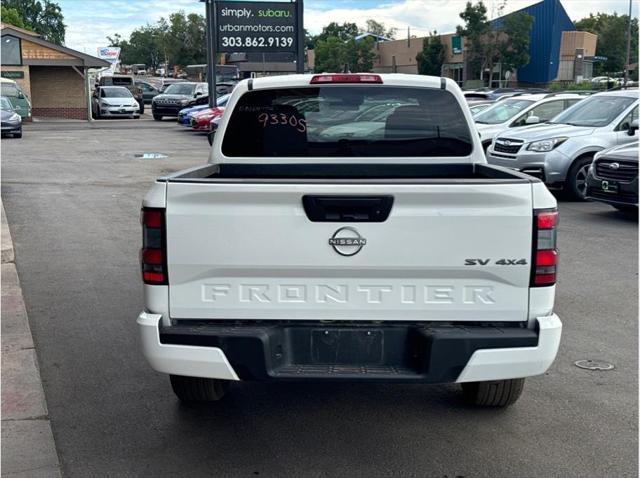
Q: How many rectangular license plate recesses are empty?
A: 1